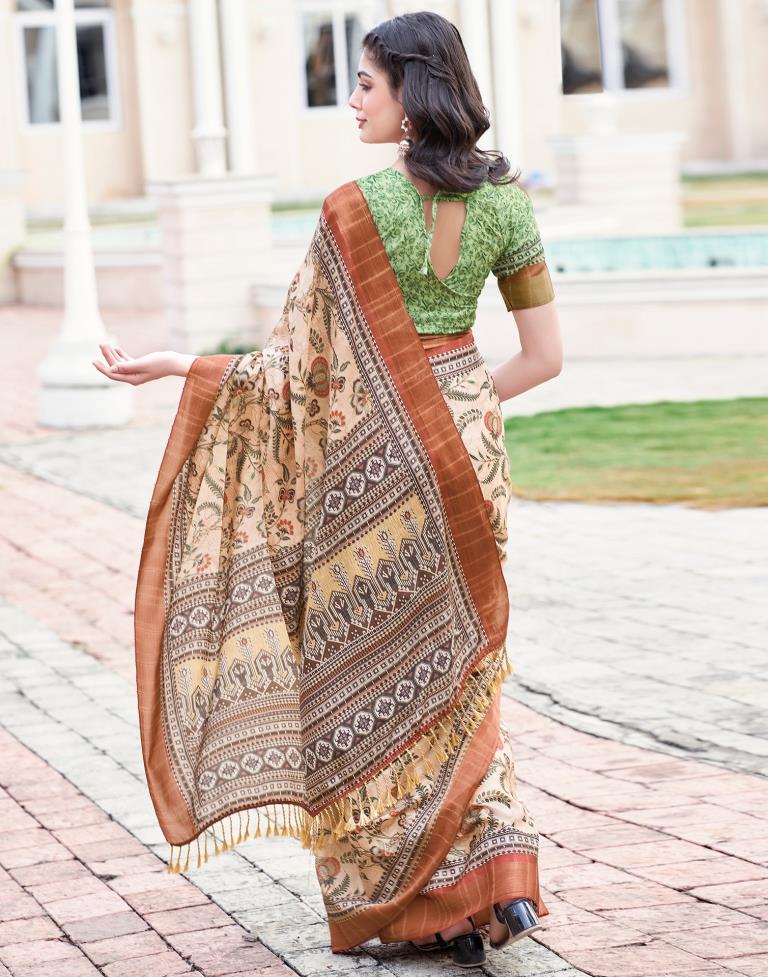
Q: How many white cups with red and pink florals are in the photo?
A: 0